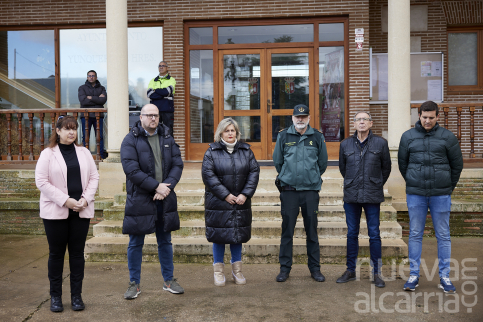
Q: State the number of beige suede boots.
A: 2